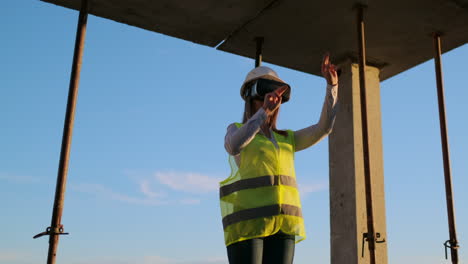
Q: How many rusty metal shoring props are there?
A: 4